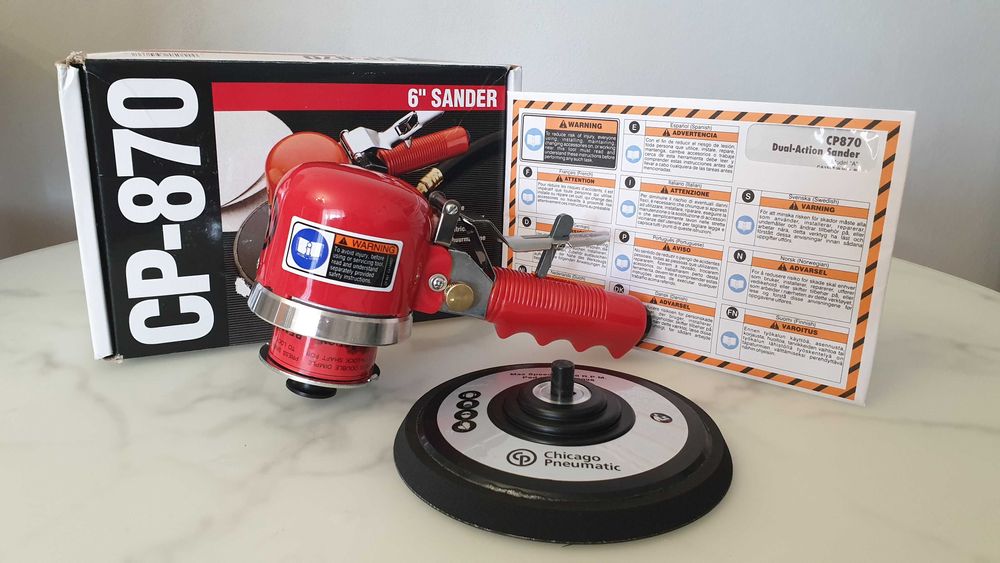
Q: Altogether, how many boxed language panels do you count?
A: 11